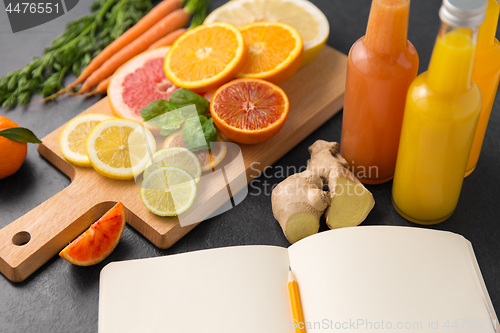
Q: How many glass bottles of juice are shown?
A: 3